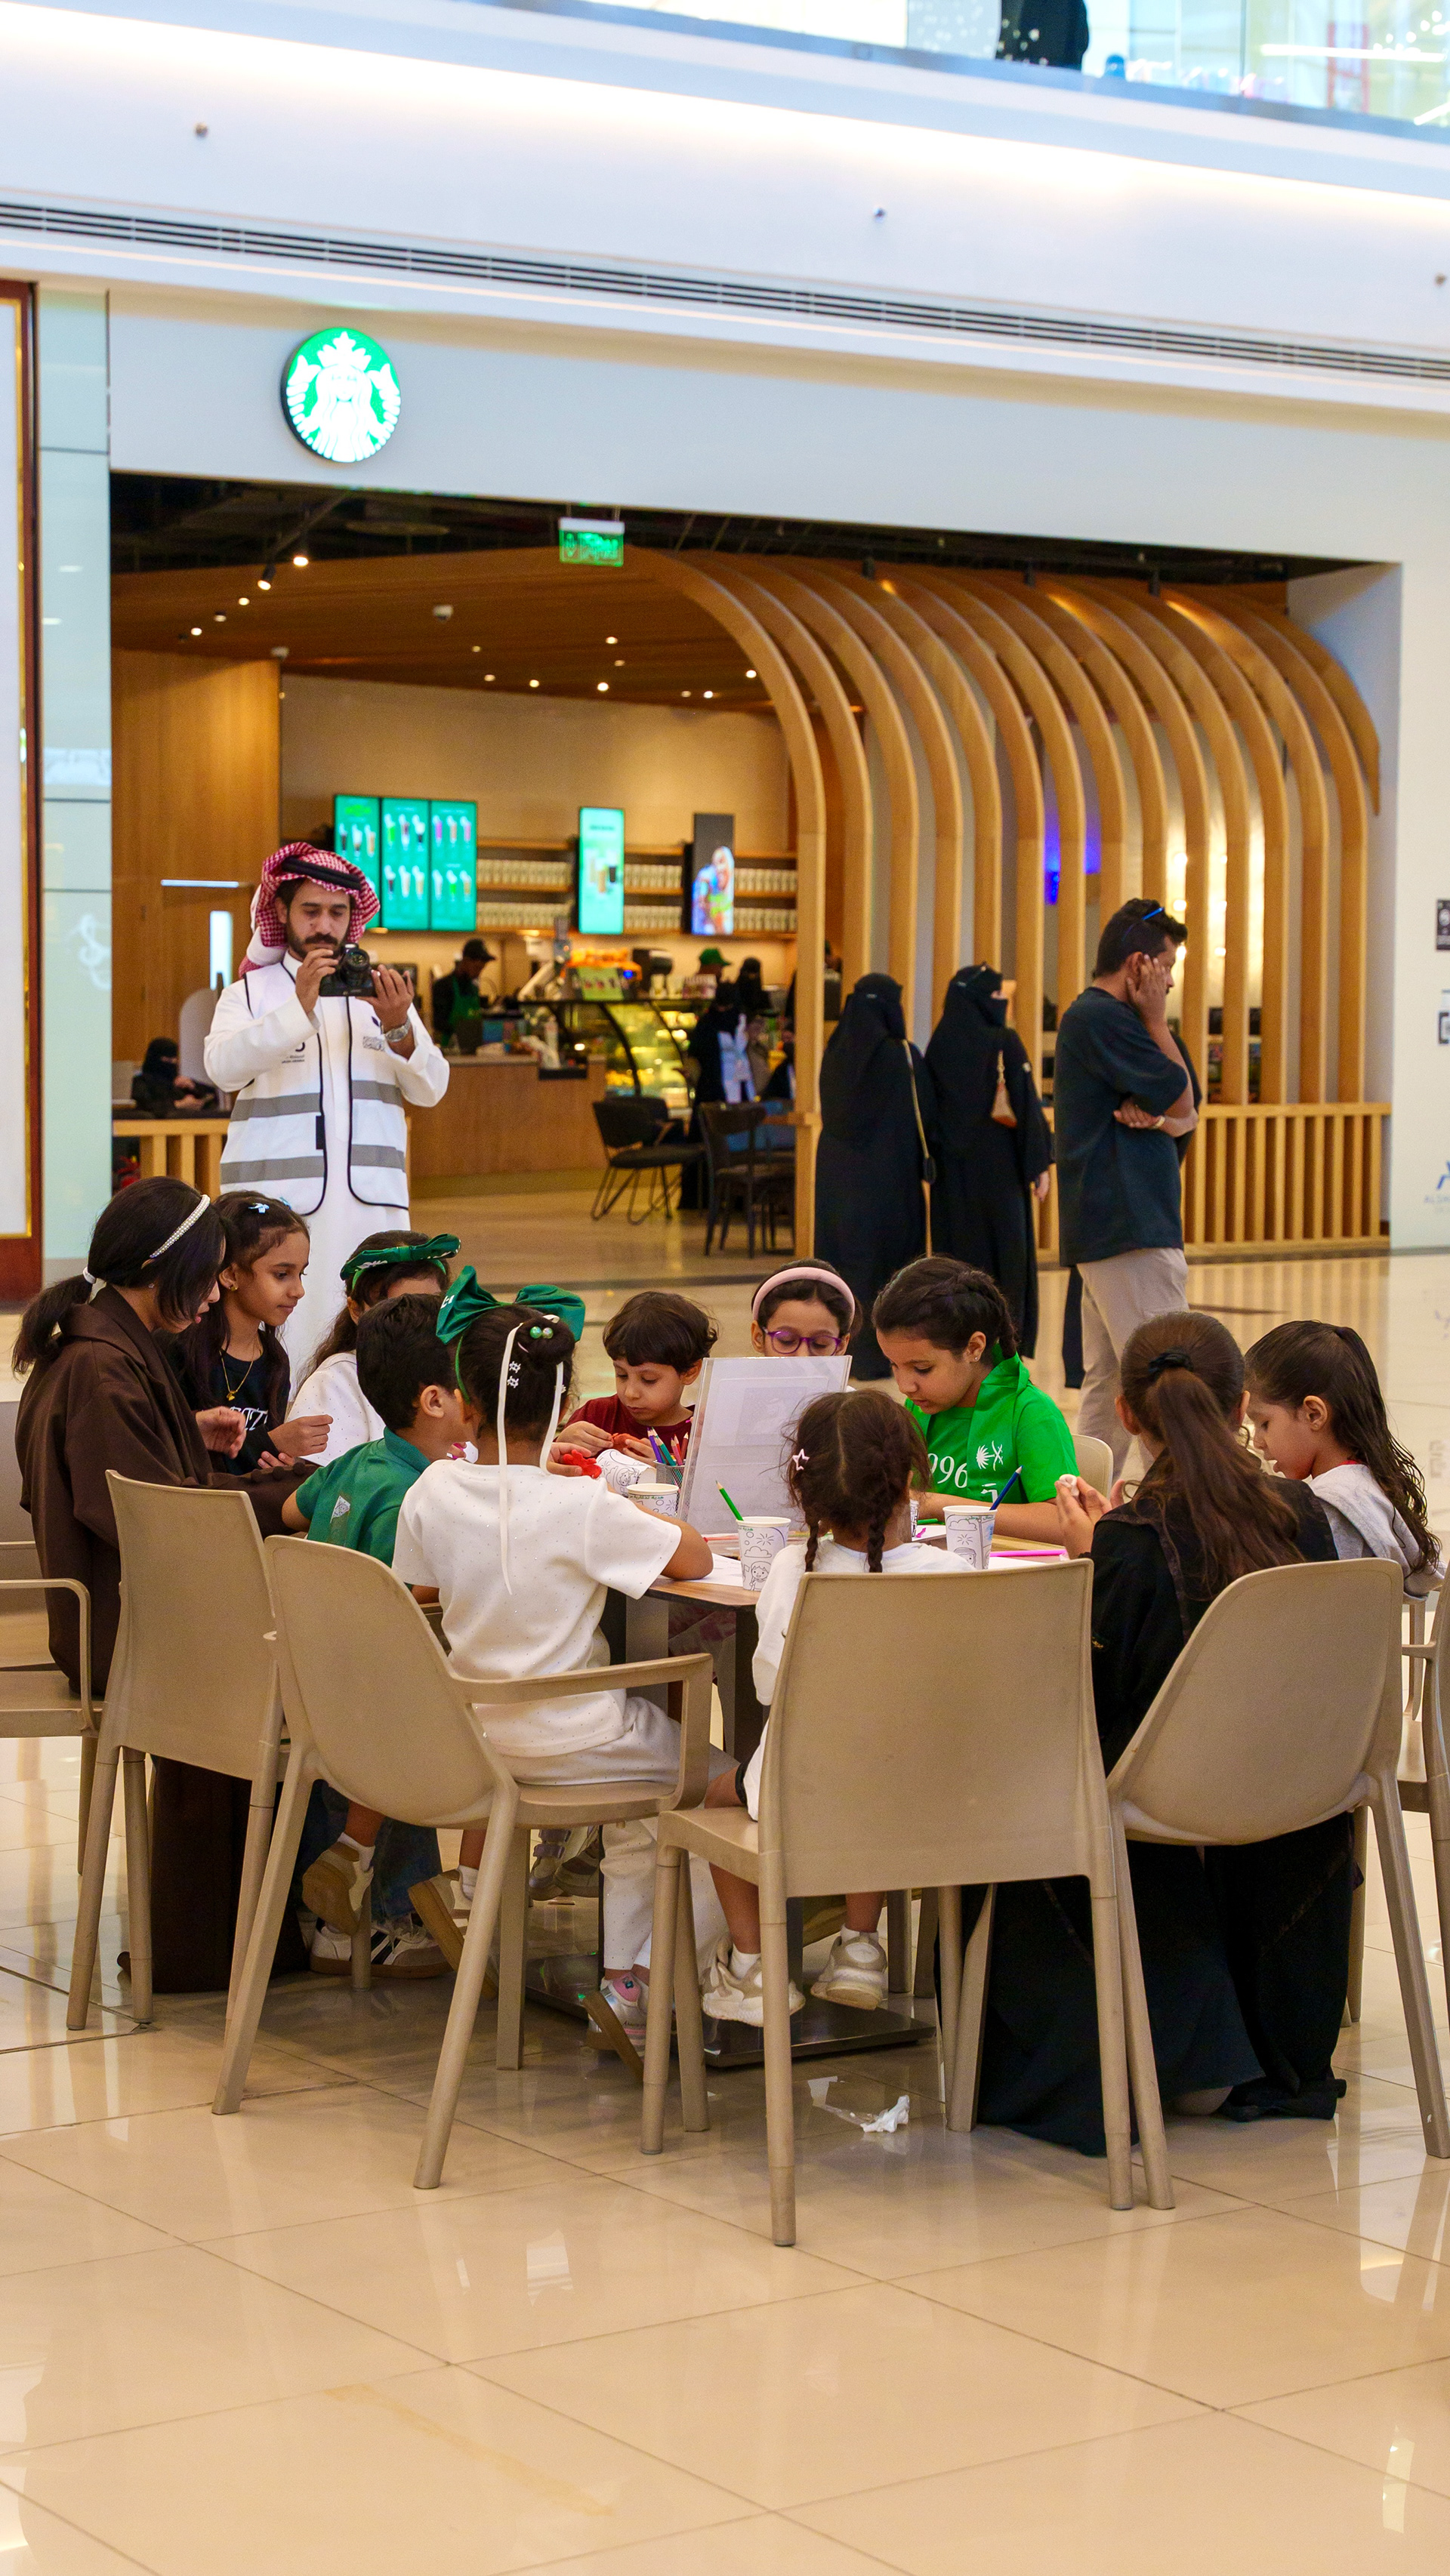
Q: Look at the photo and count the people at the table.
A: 11